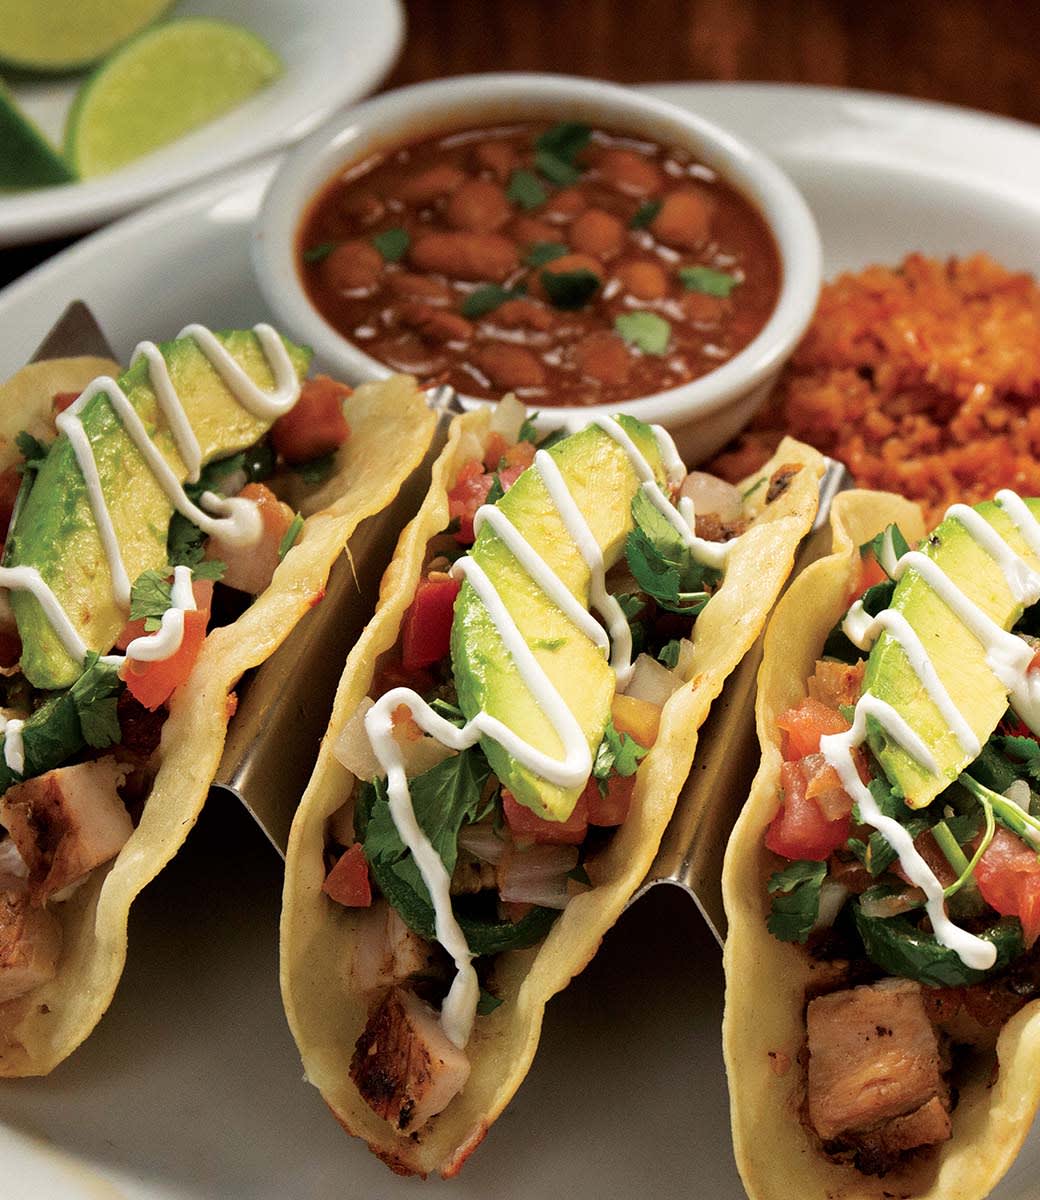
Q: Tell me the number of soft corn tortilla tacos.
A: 3